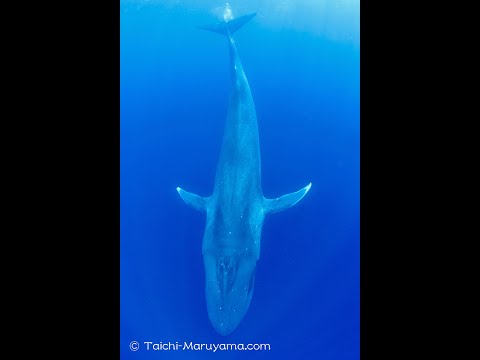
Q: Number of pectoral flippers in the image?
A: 2